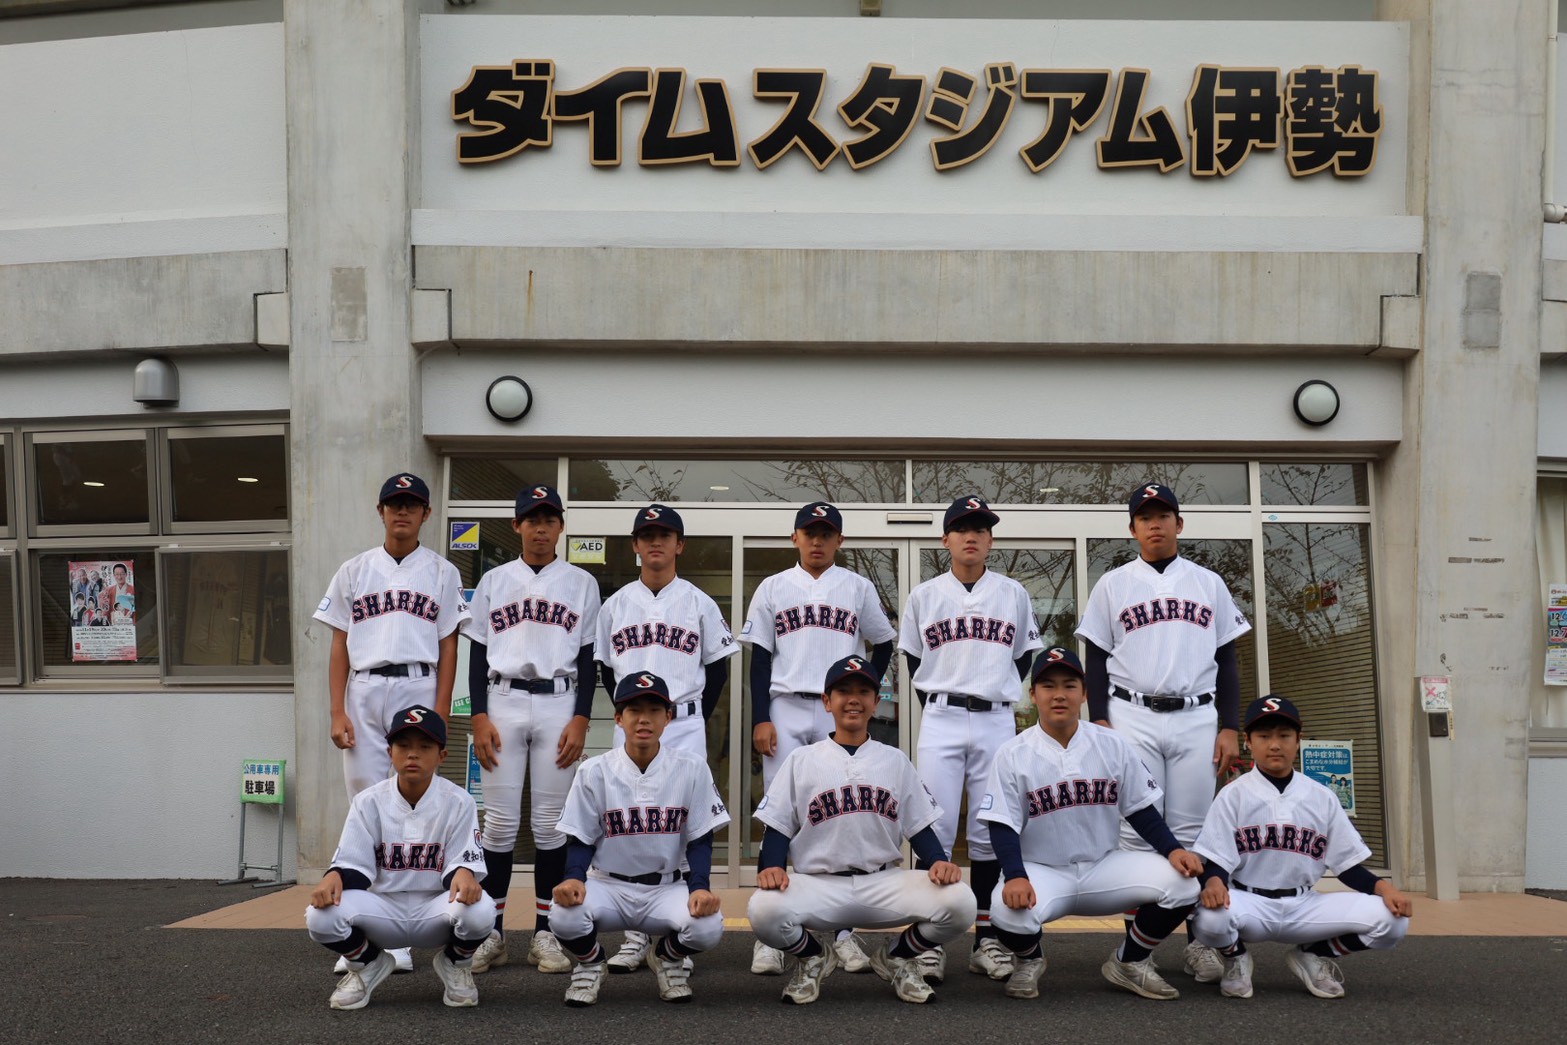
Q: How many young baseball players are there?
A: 11